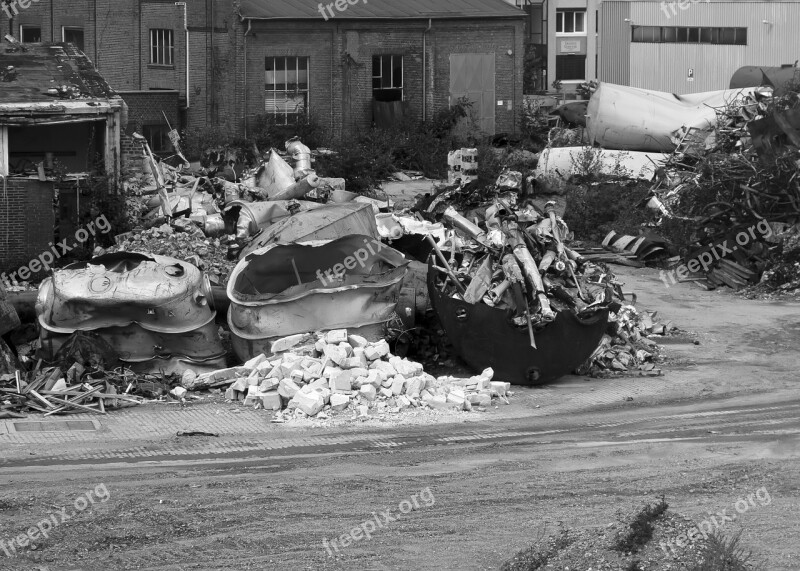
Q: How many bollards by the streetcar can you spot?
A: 0